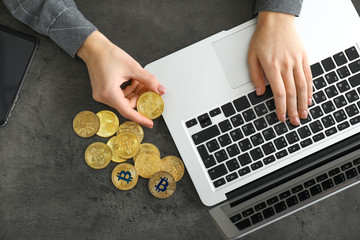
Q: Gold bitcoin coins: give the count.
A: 12